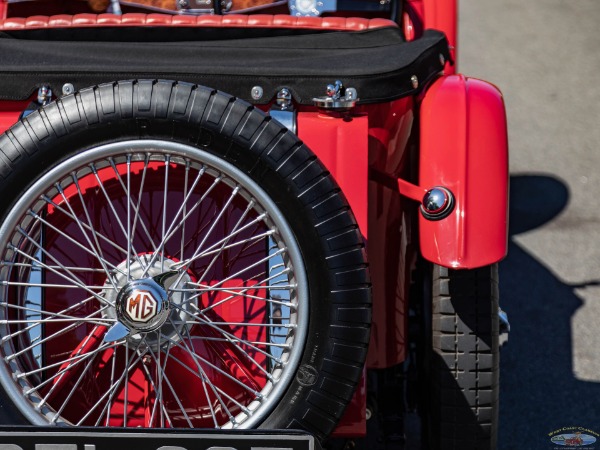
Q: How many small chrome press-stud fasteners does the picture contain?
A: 5